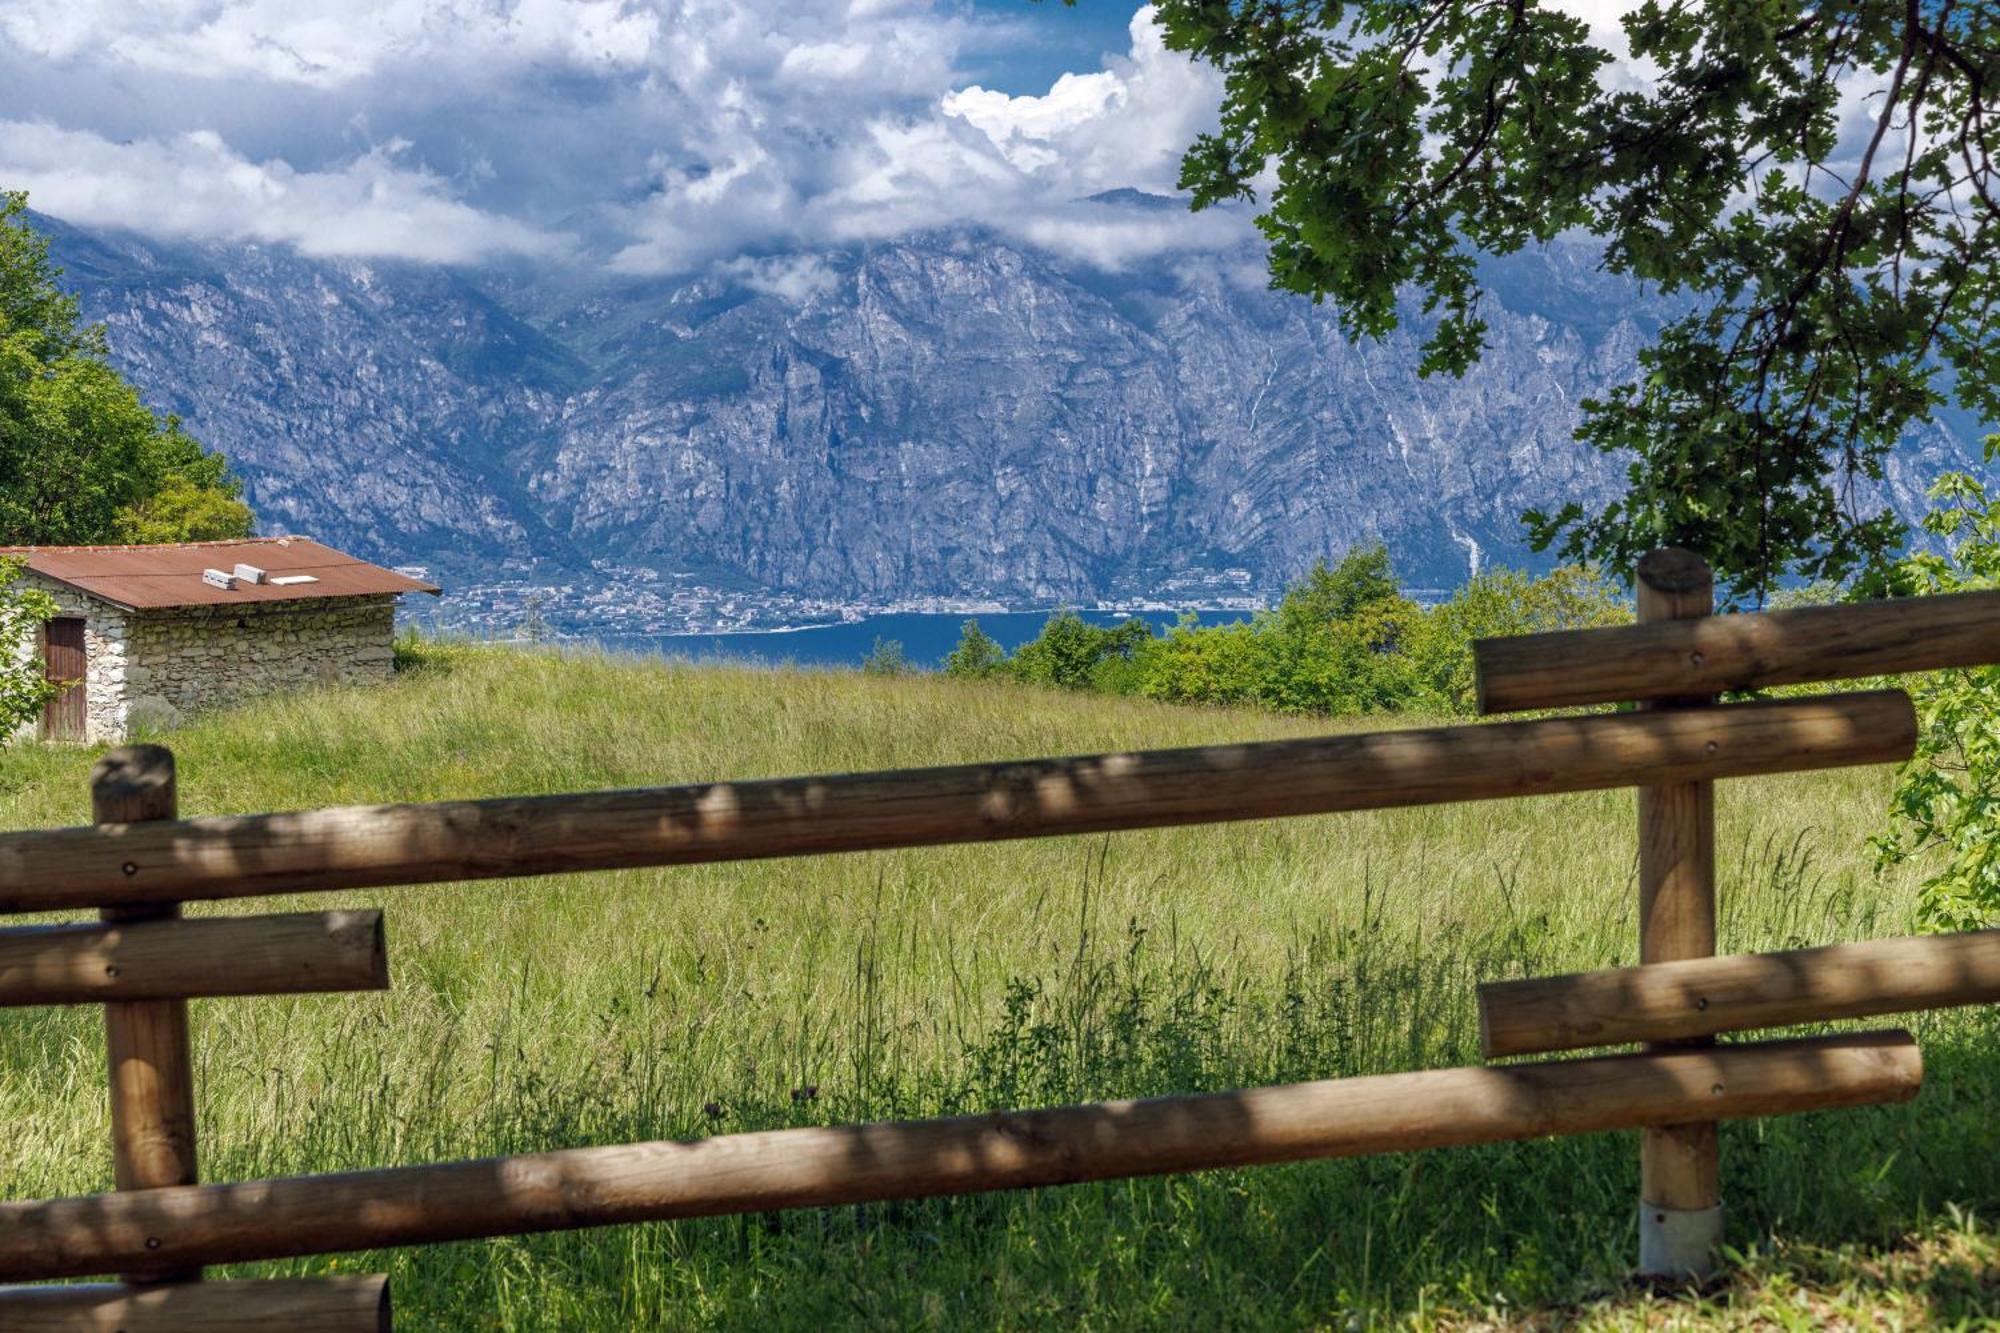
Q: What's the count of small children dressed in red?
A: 0